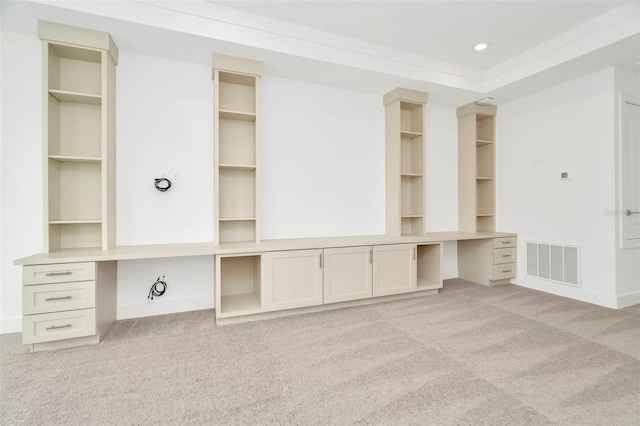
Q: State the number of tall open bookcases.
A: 4